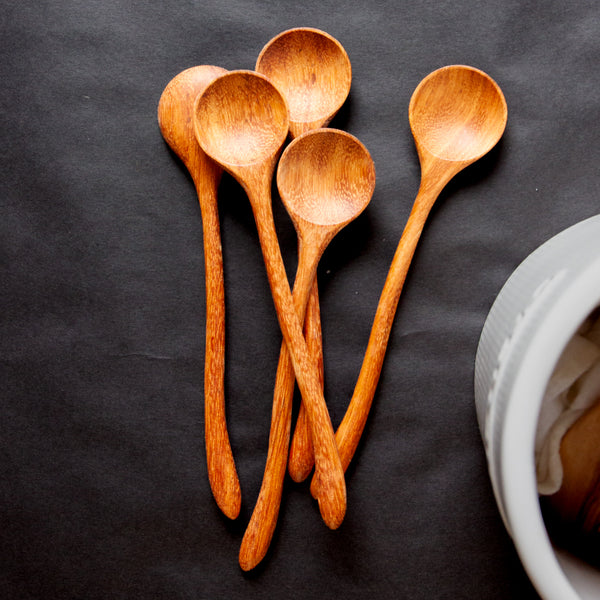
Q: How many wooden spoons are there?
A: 5